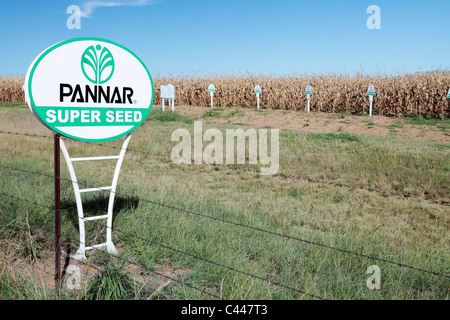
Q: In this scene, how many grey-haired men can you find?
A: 0